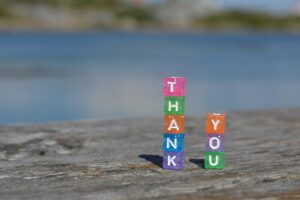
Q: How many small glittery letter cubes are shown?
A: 8